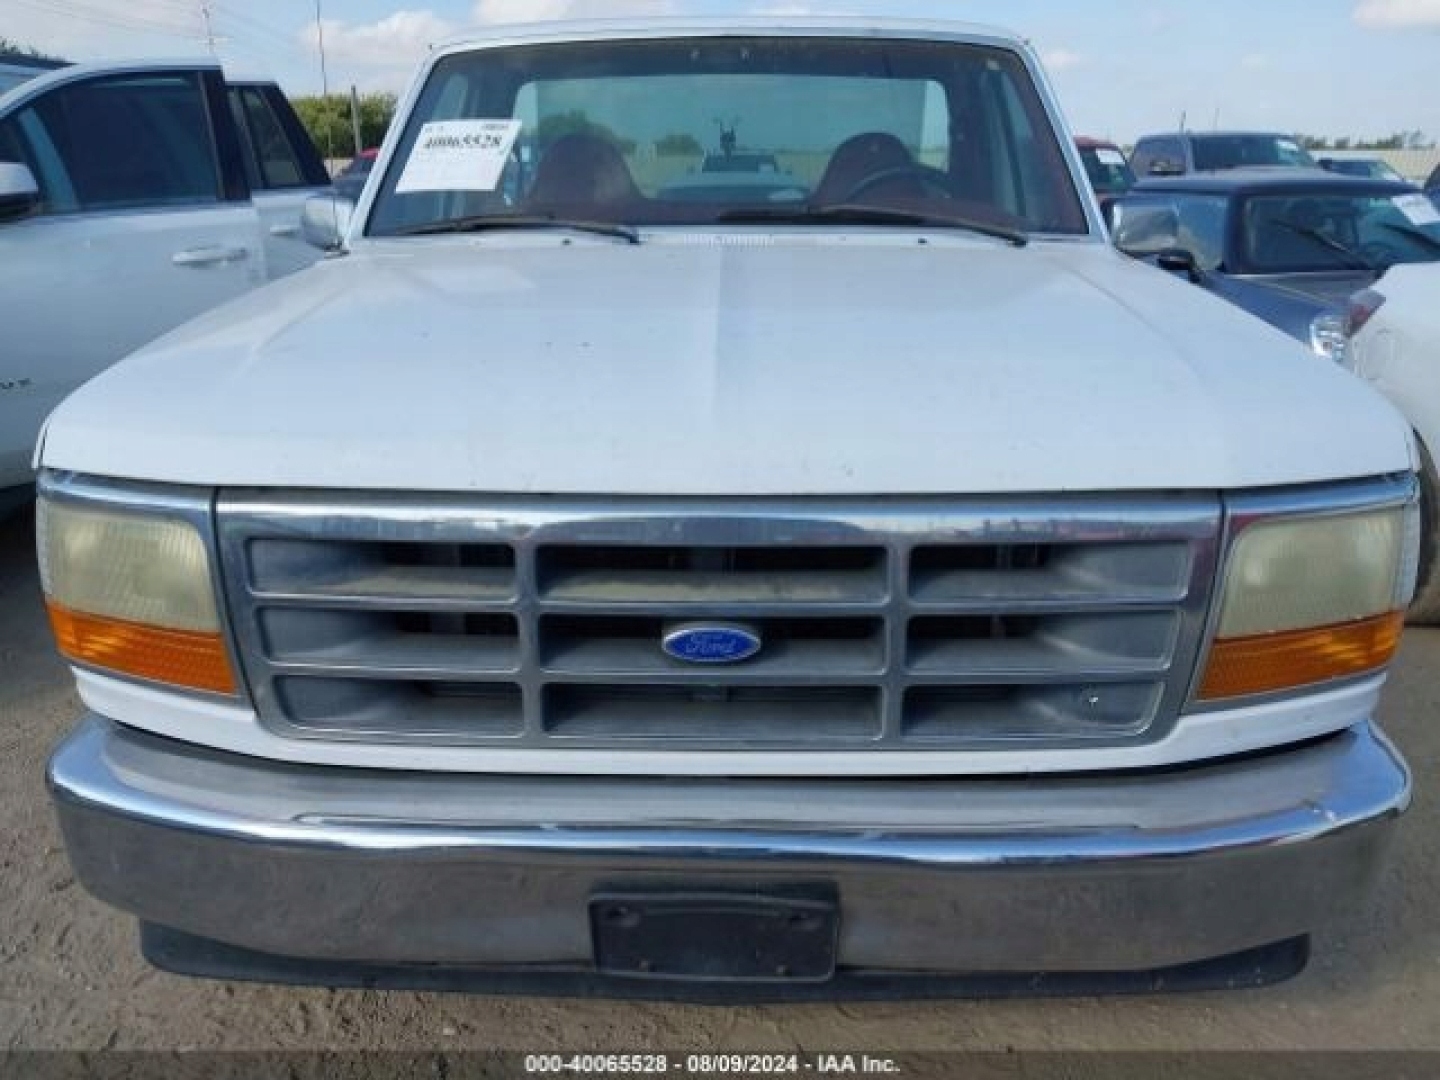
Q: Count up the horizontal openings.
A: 9